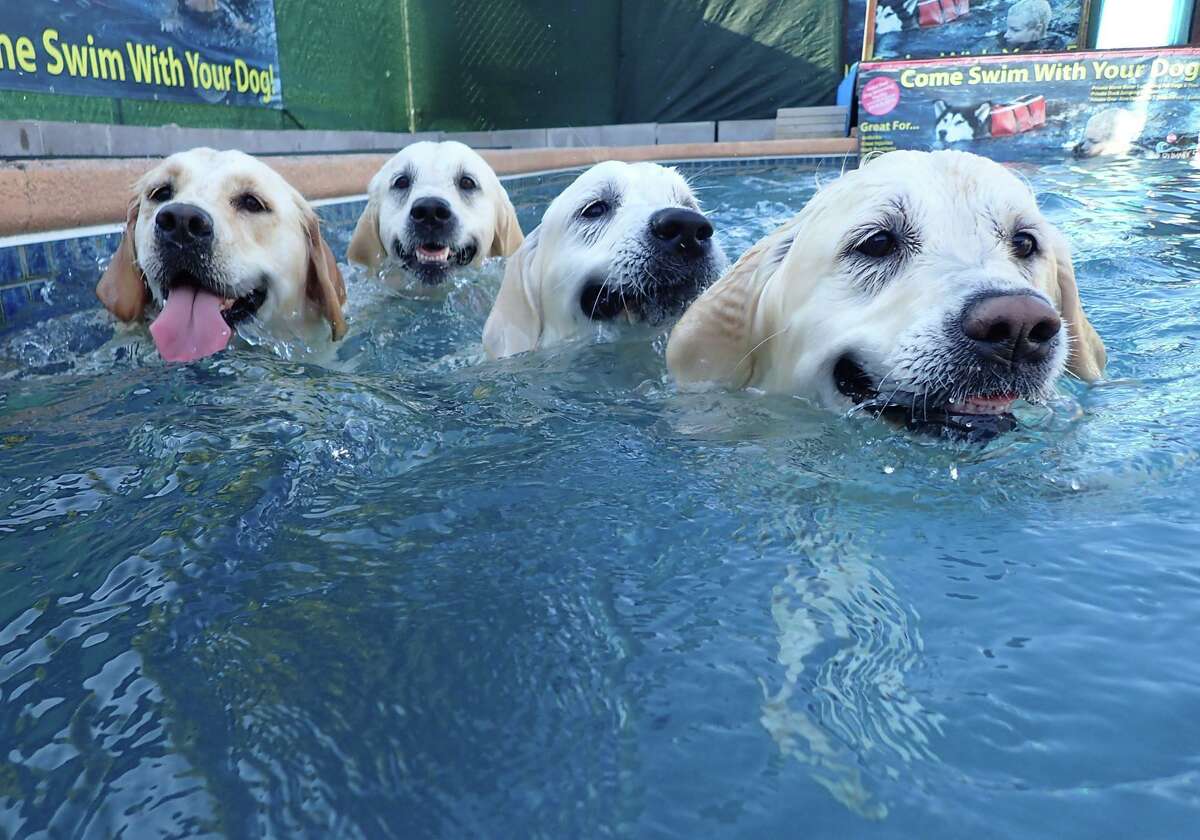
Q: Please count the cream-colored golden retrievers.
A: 4